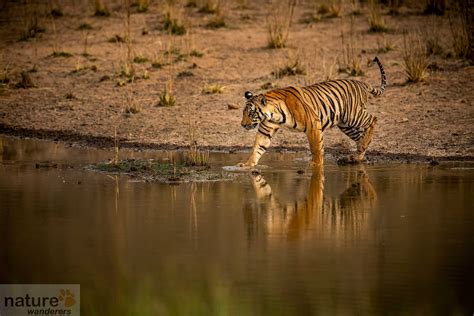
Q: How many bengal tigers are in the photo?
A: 1